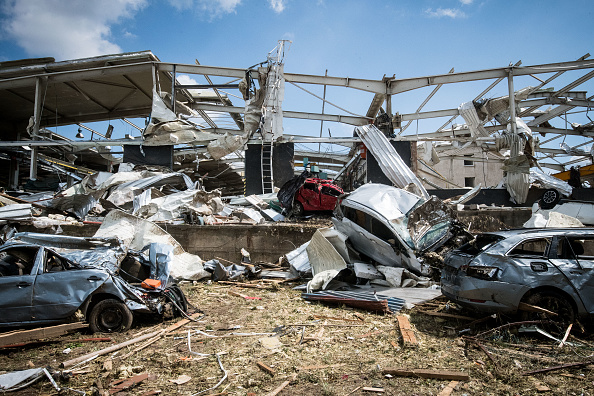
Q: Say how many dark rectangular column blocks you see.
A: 3